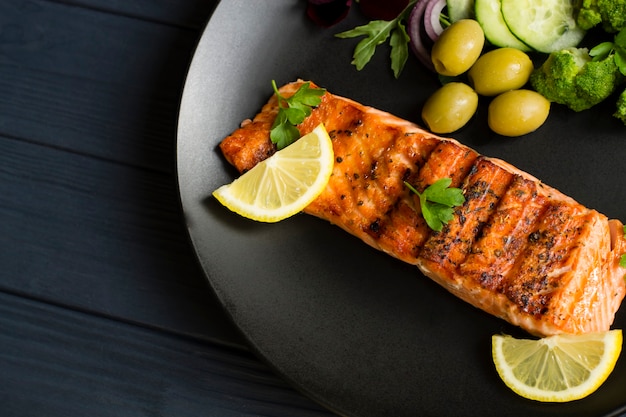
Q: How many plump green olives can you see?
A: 4